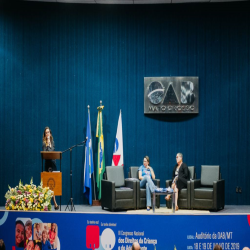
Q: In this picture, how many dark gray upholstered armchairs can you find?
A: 4